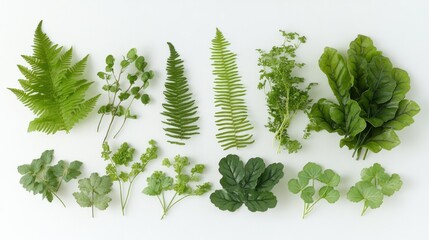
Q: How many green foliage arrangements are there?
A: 13